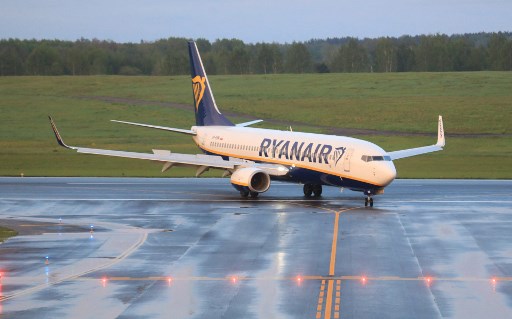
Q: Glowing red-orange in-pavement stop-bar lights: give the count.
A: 7